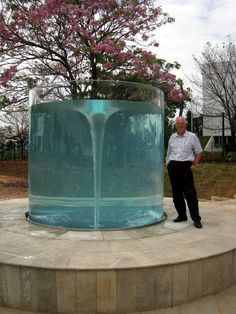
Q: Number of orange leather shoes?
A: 0